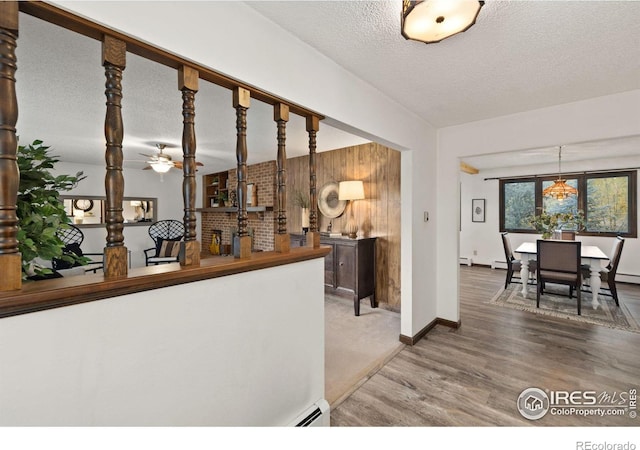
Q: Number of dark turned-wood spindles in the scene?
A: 6